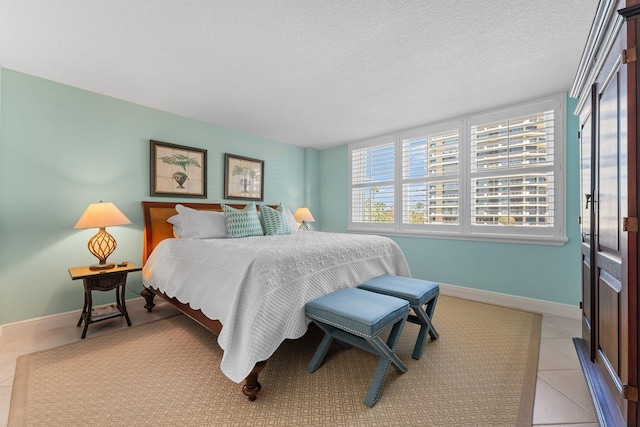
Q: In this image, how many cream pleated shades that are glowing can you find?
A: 2